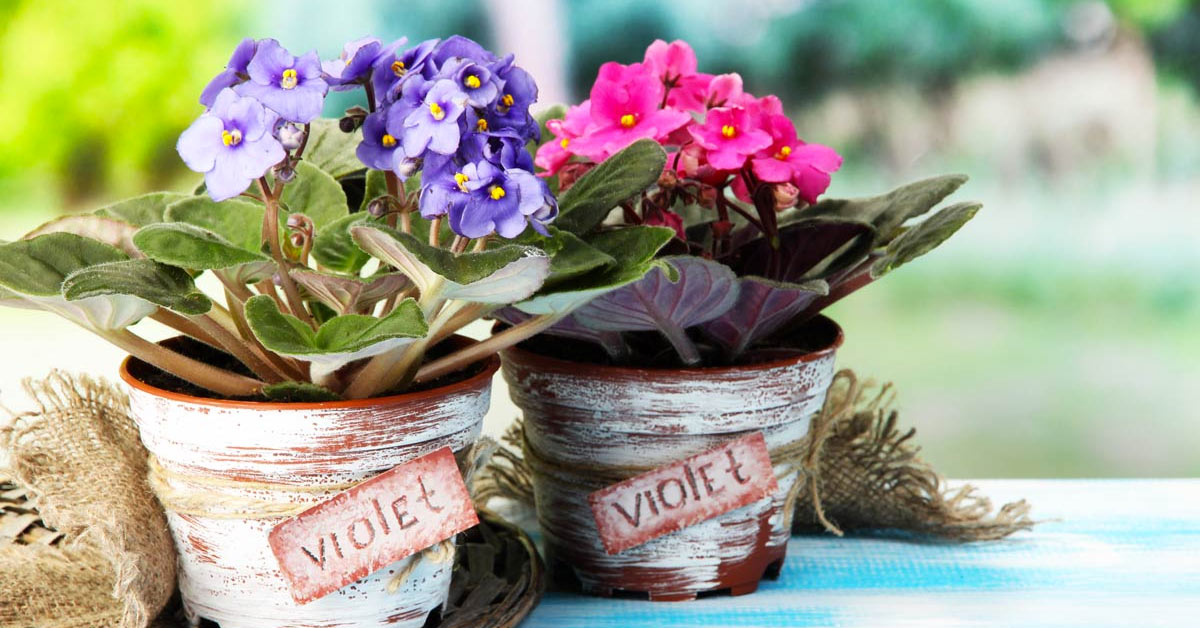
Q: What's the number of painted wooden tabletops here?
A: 1